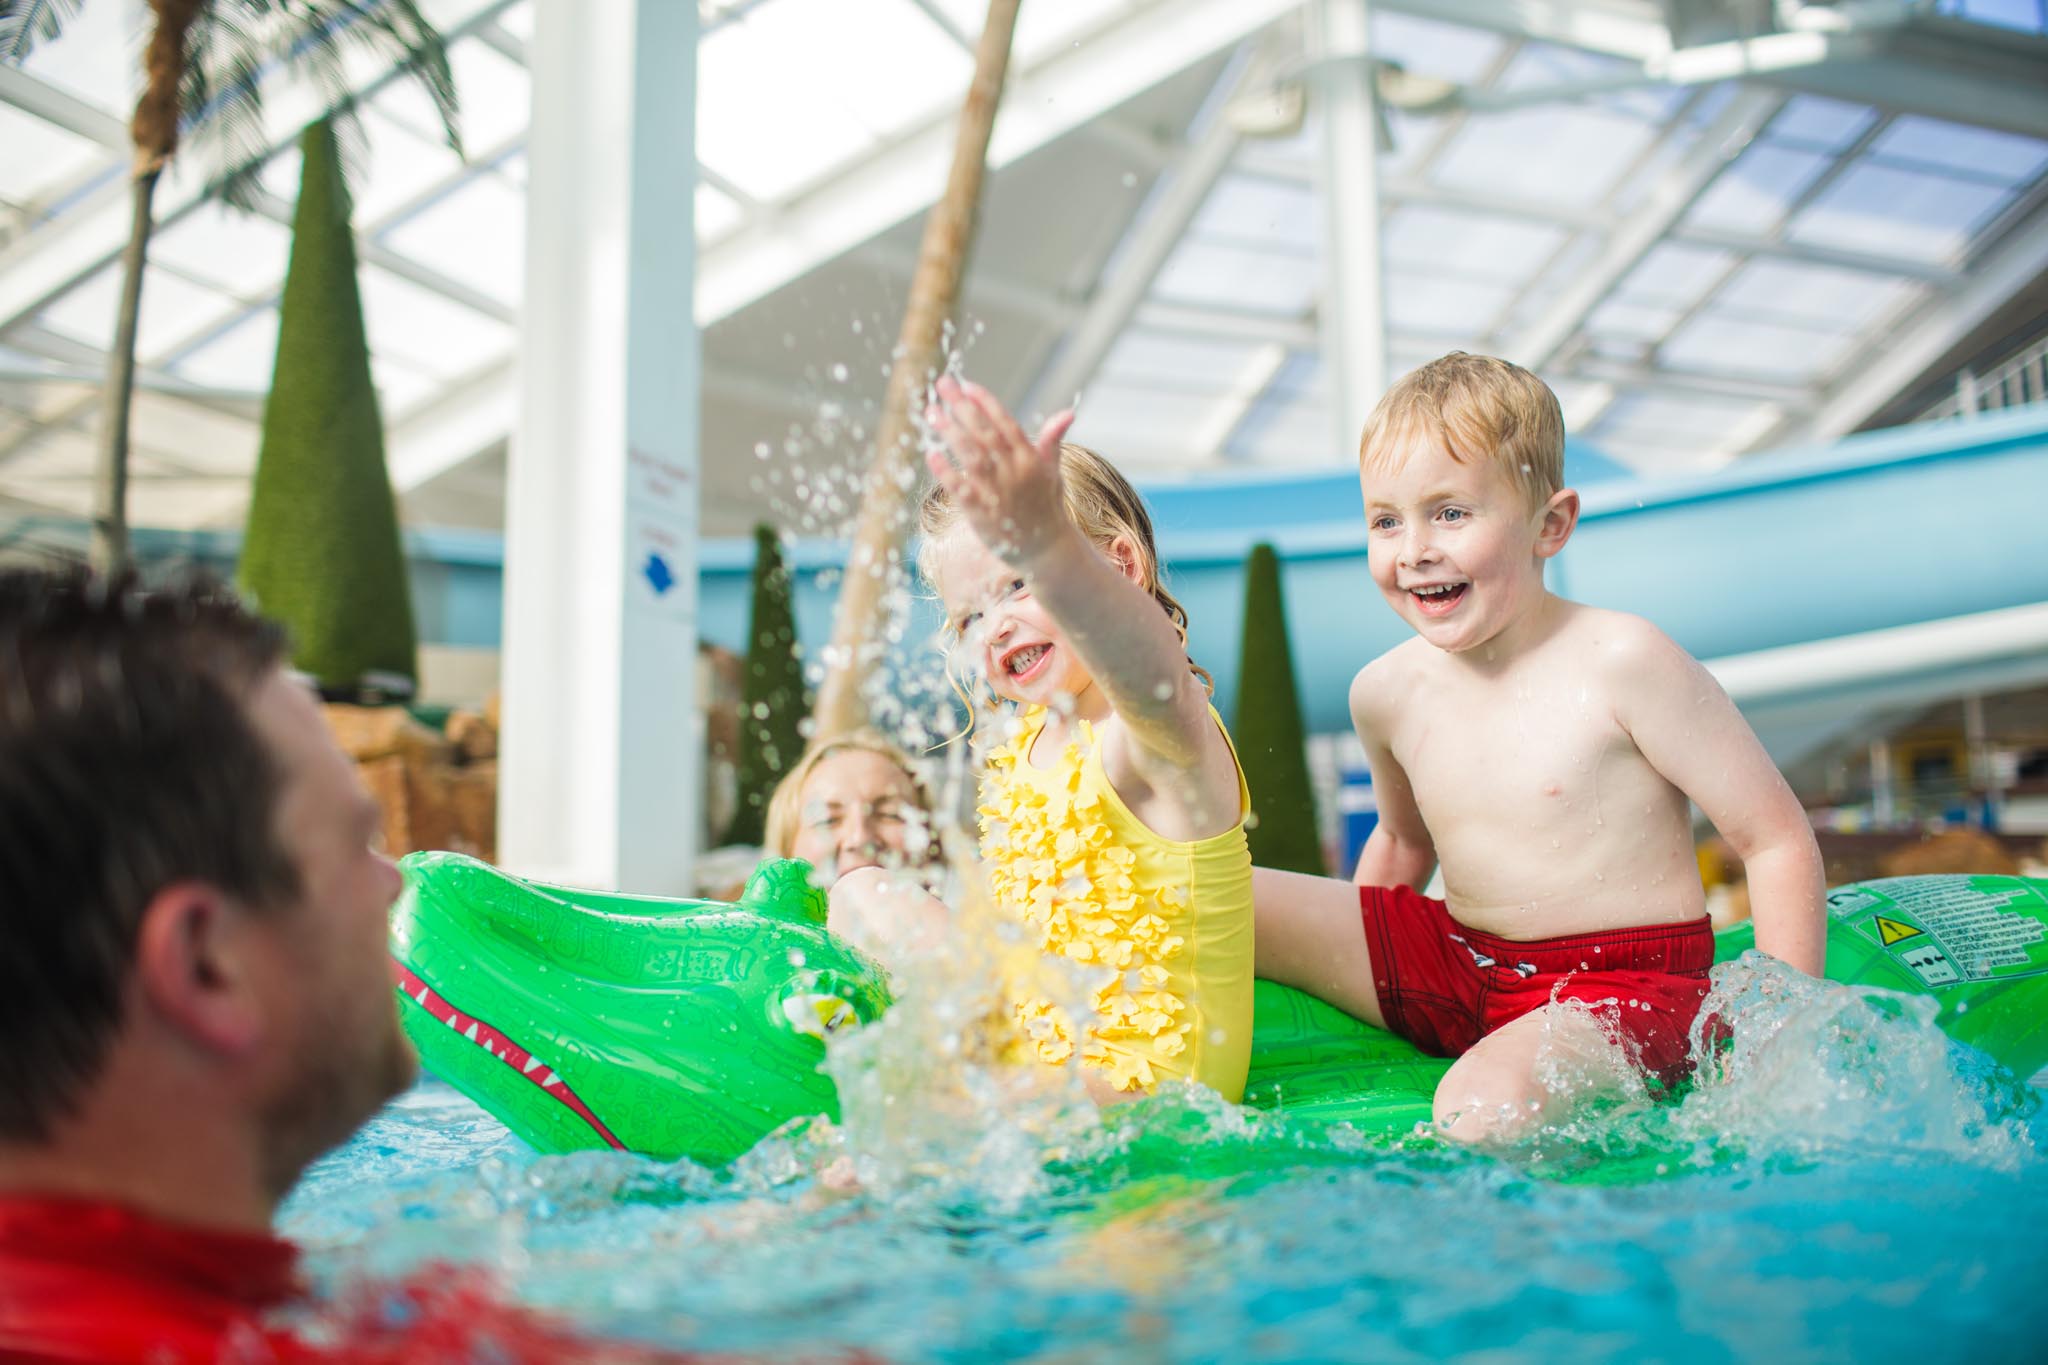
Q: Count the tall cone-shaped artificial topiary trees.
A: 3